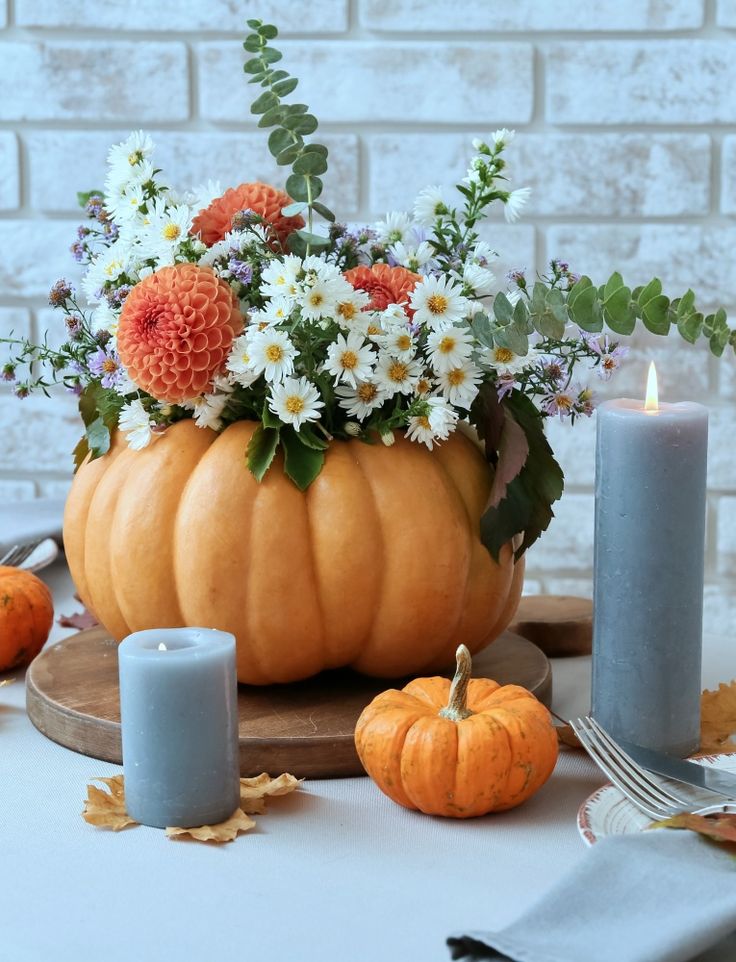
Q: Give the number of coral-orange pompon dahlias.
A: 3